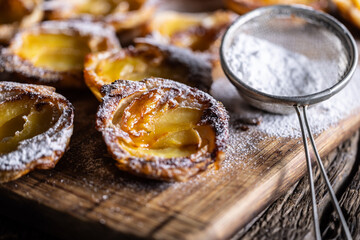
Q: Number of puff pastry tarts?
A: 9